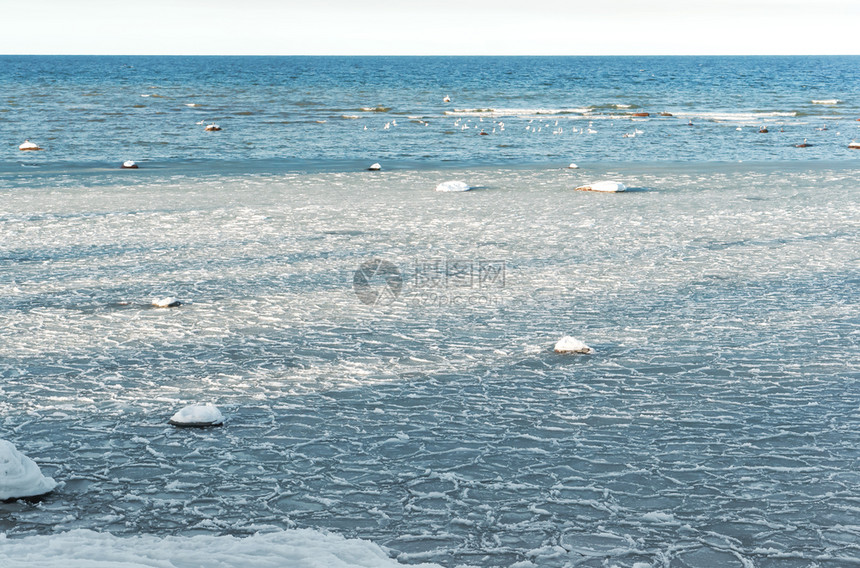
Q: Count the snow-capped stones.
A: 12